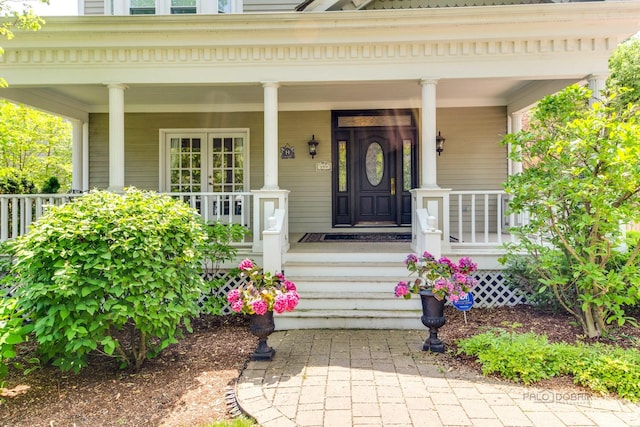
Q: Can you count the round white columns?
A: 6